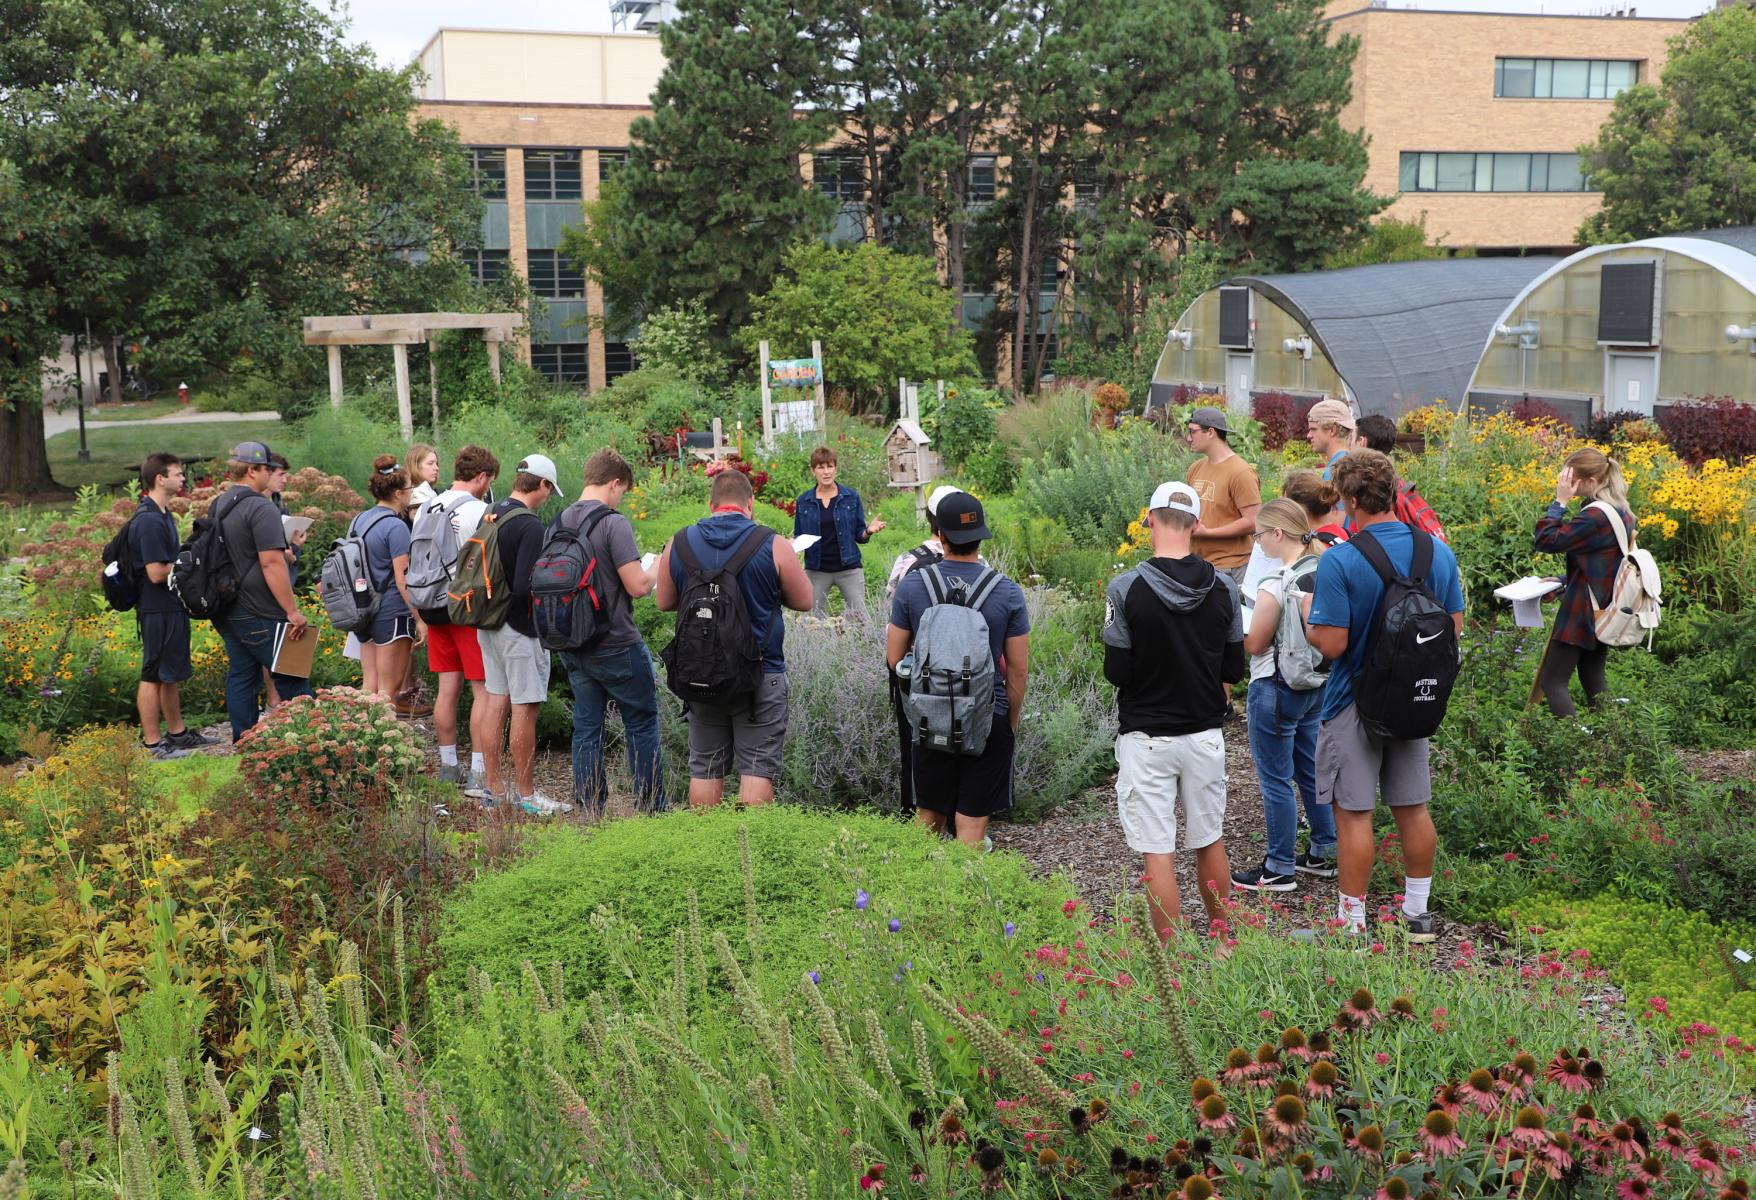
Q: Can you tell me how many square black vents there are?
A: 2